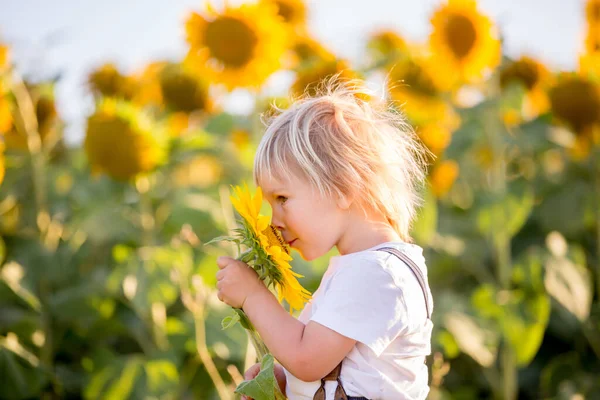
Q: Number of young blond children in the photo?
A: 1